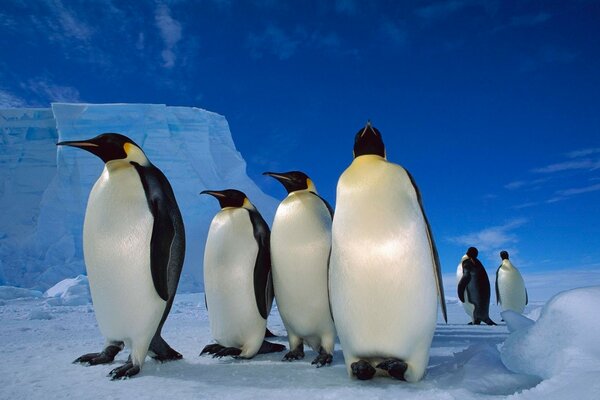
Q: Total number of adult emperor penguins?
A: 6